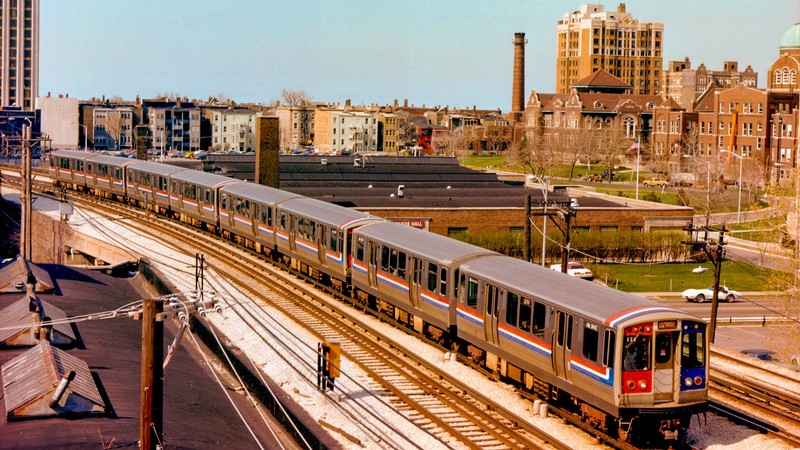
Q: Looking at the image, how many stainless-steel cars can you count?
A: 8